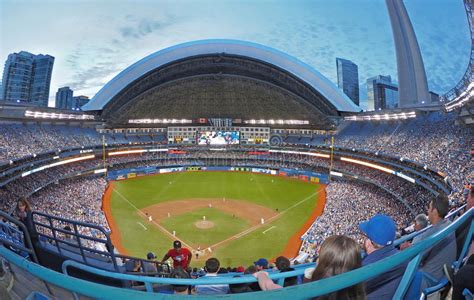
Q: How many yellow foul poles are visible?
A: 2